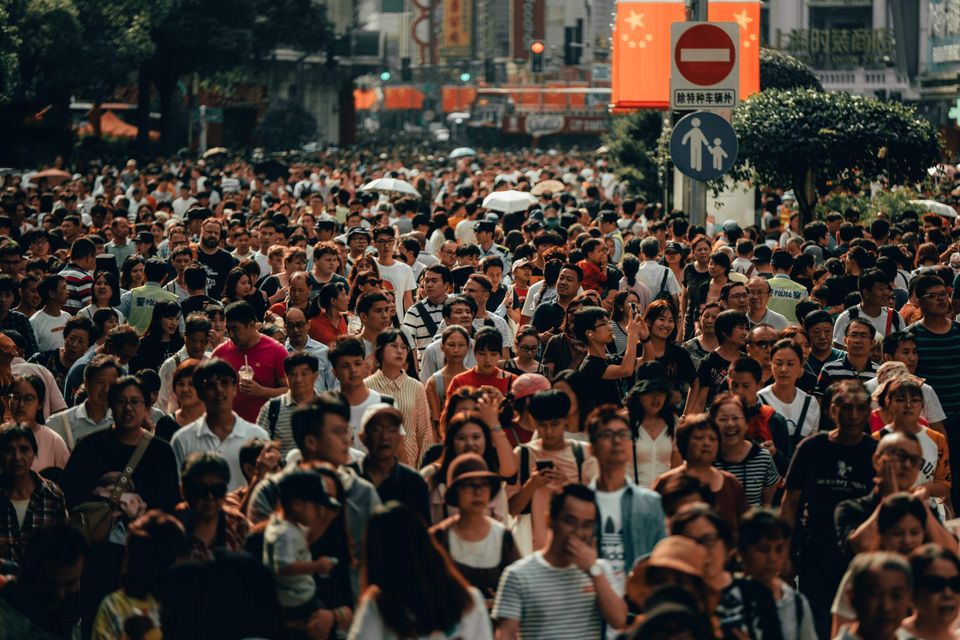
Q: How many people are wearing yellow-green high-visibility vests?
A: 3